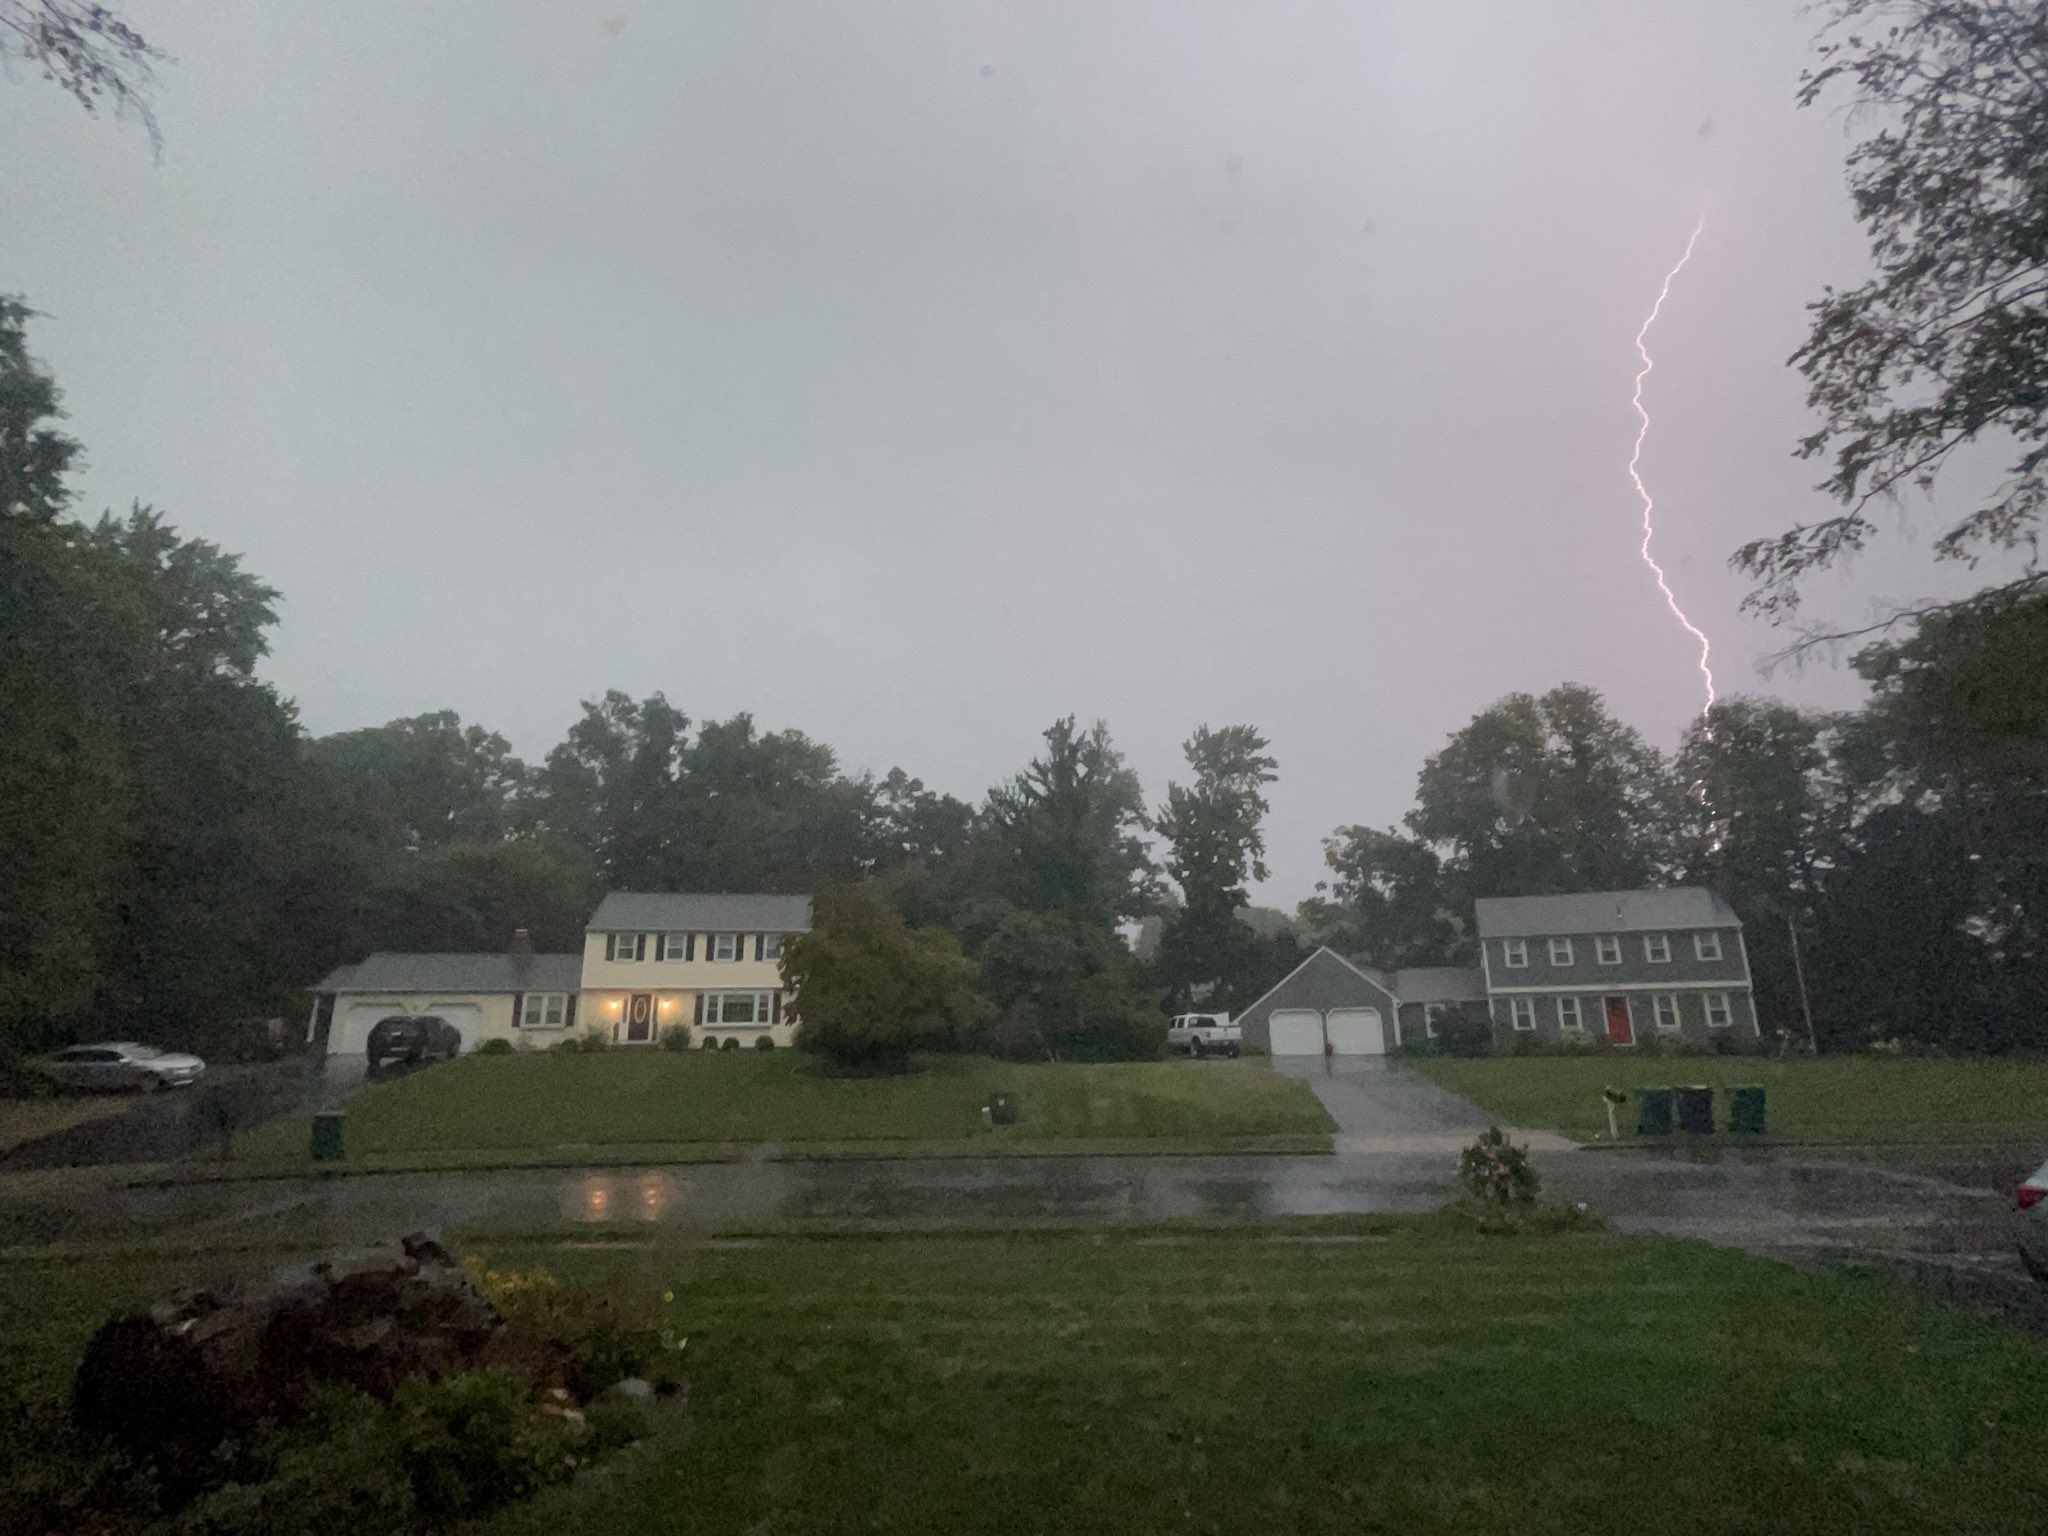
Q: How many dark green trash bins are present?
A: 3